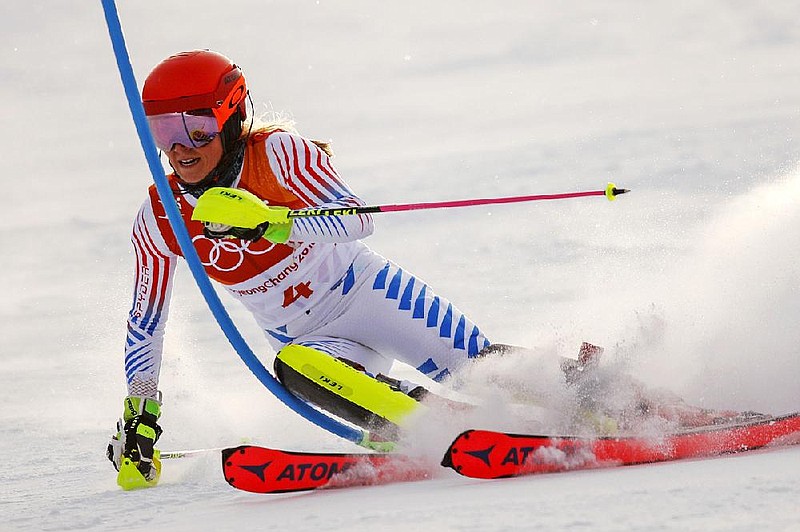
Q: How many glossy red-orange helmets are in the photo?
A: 1